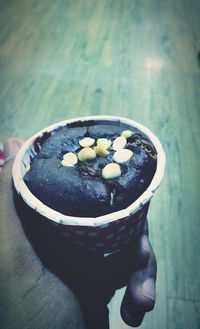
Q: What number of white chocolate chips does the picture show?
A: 9